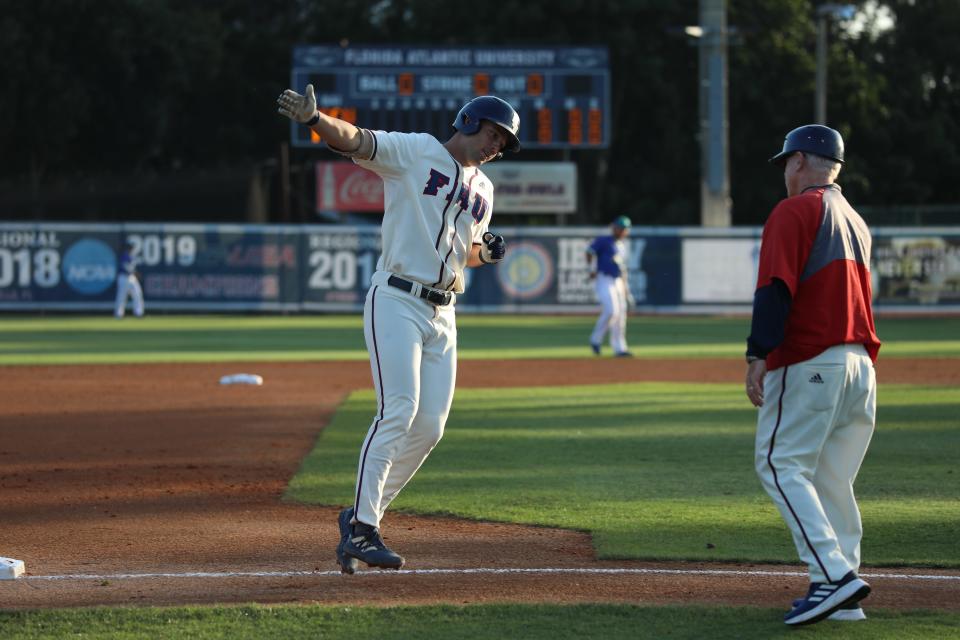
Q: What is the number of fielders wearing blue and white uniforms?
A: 2